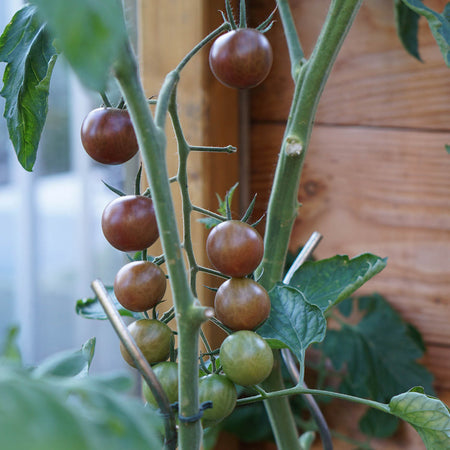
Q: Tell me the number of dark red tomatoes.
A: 6